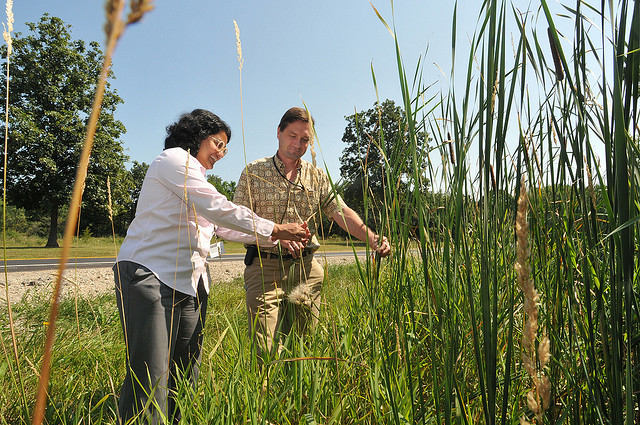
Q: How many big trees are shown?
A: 2